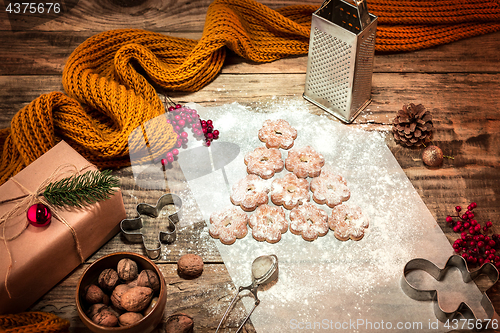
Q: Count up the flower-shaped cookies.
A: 10